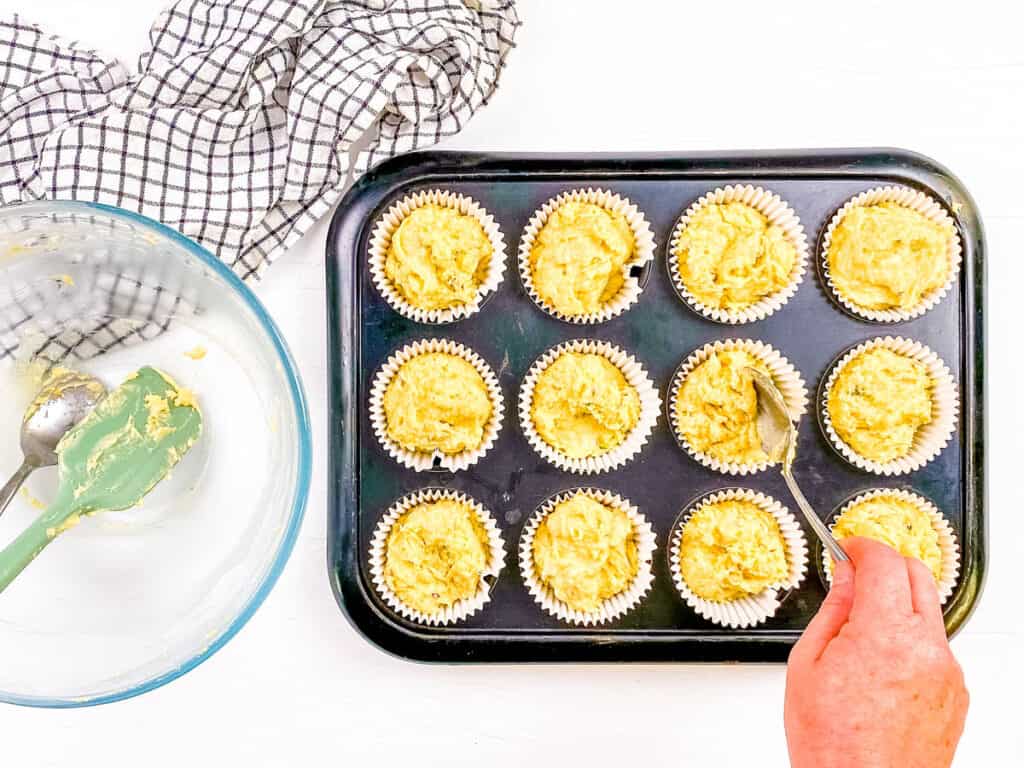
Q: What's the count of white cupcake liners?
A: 12